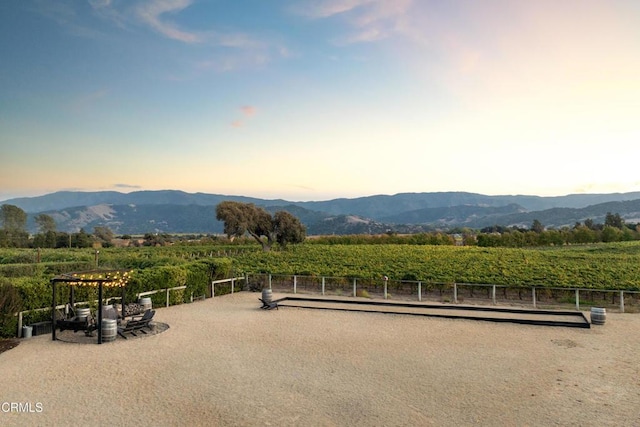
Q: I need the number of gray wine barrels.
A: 5